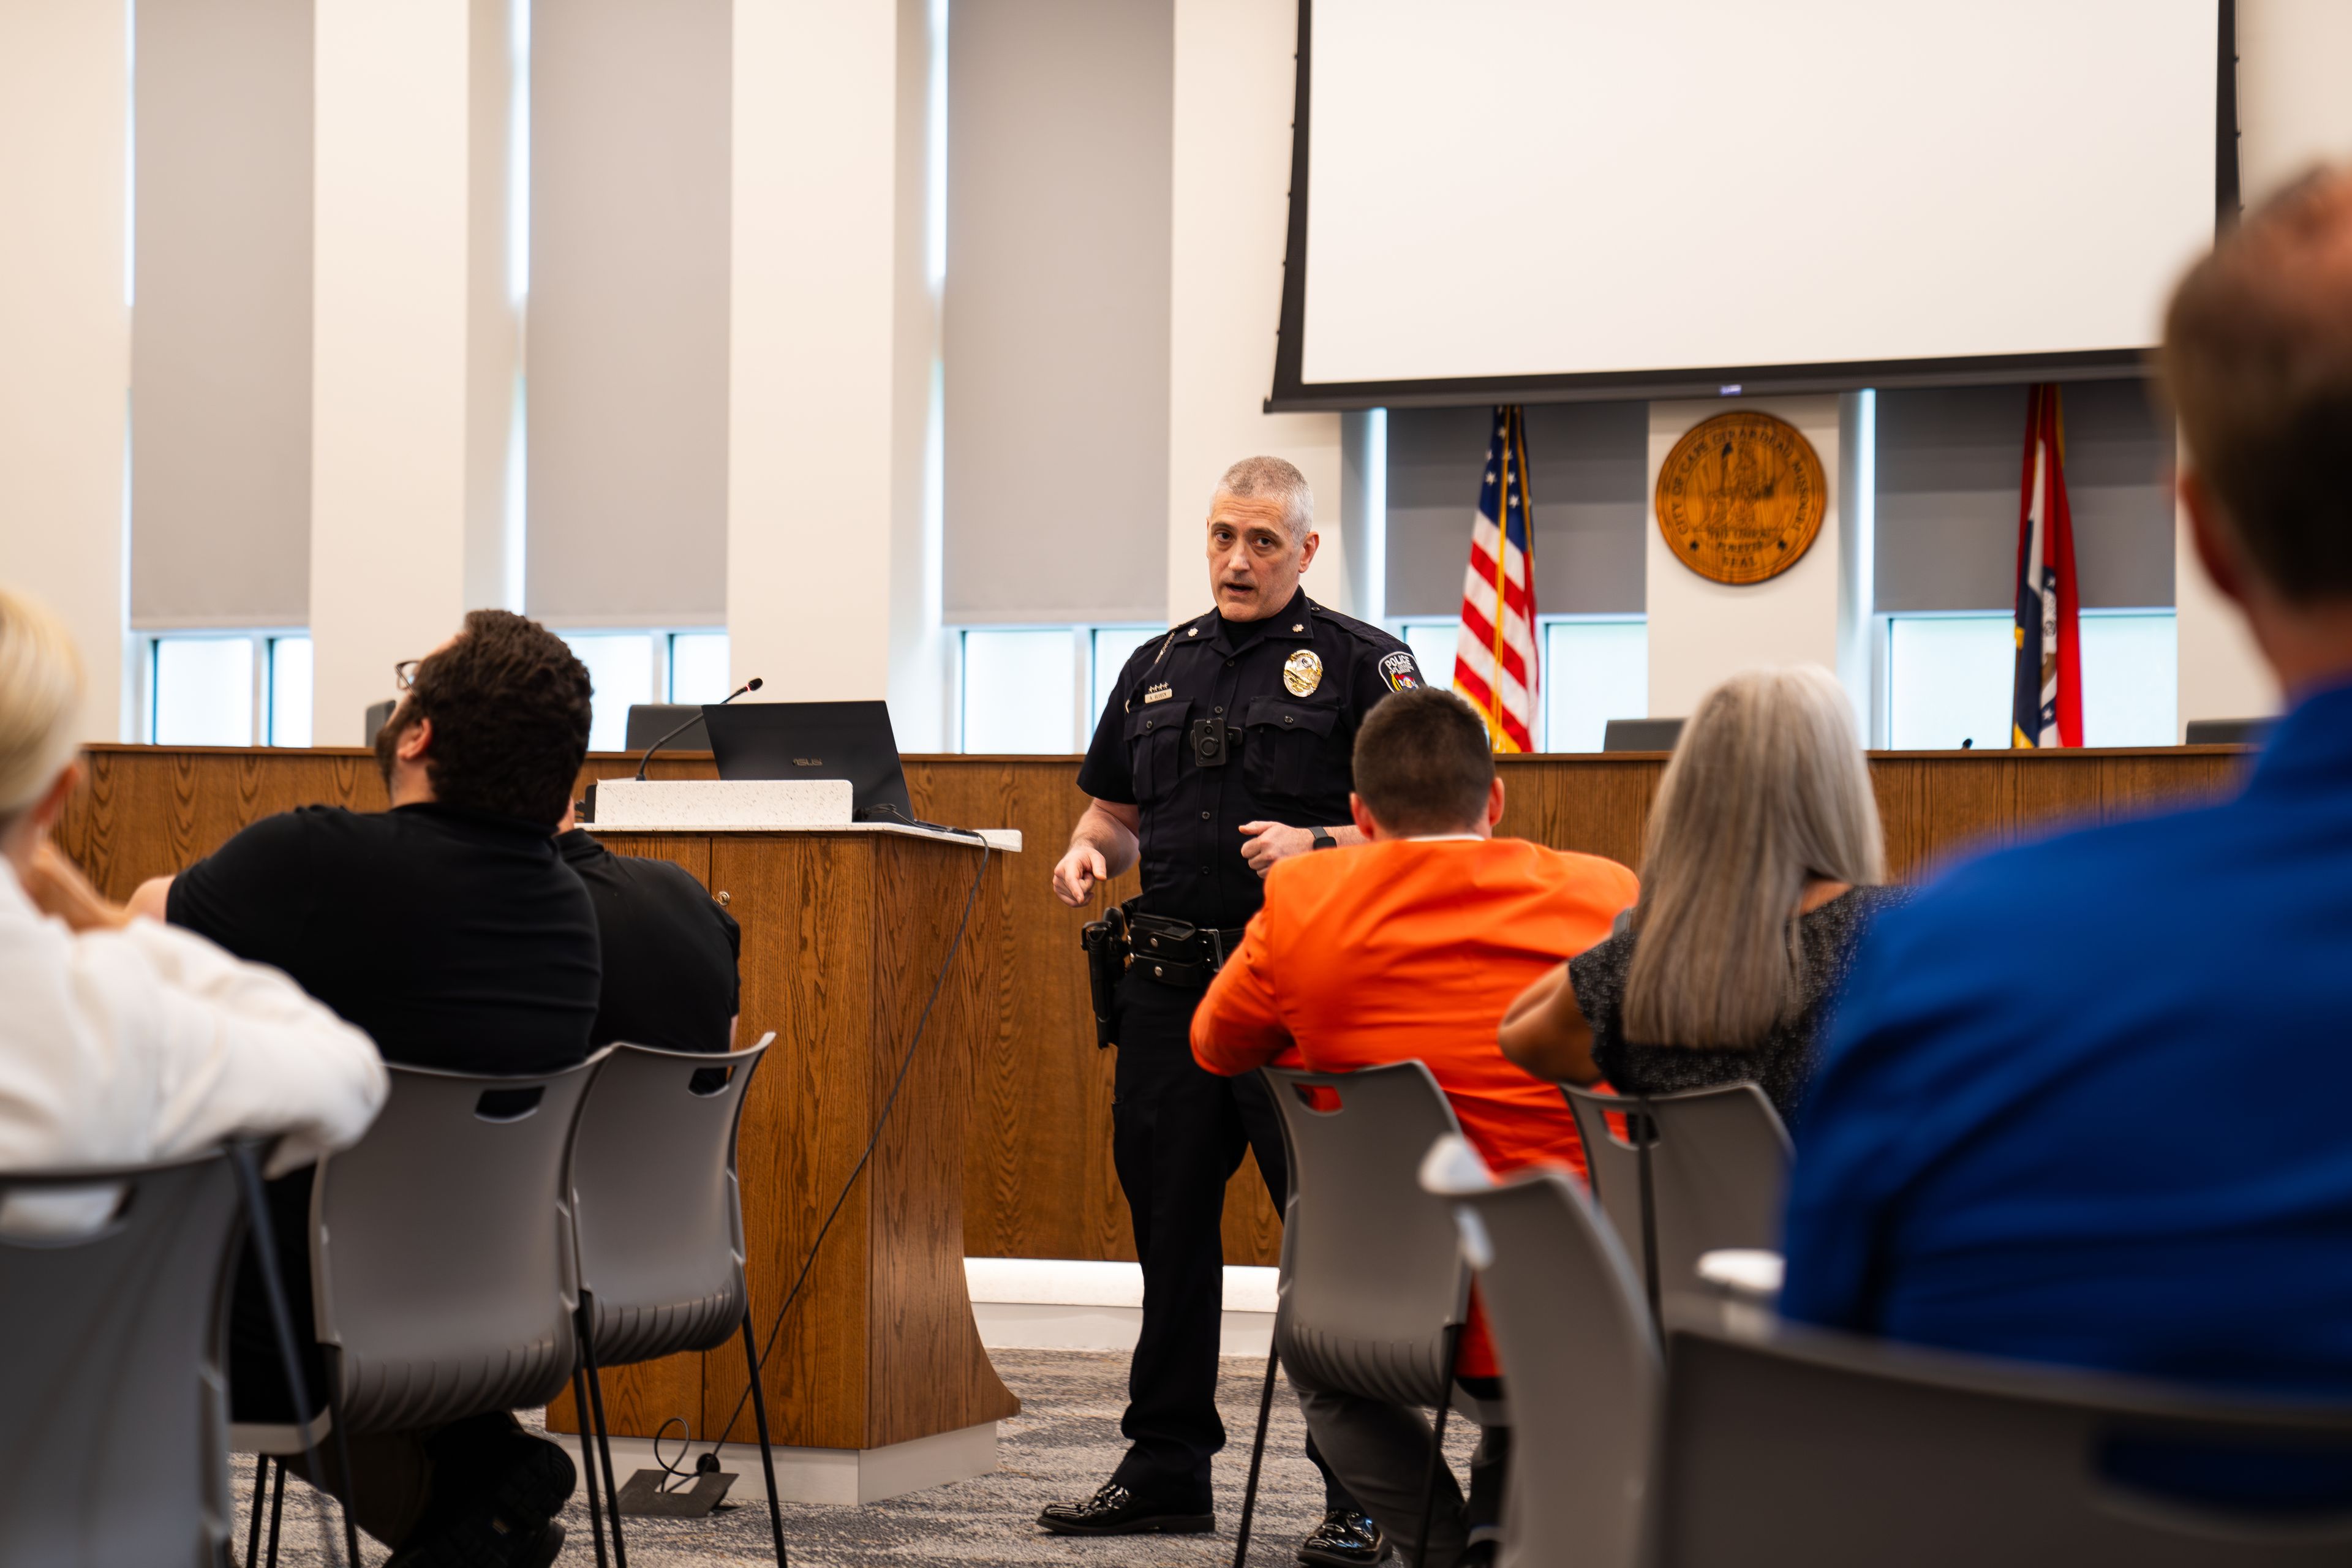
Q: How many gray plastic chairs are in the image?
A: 7